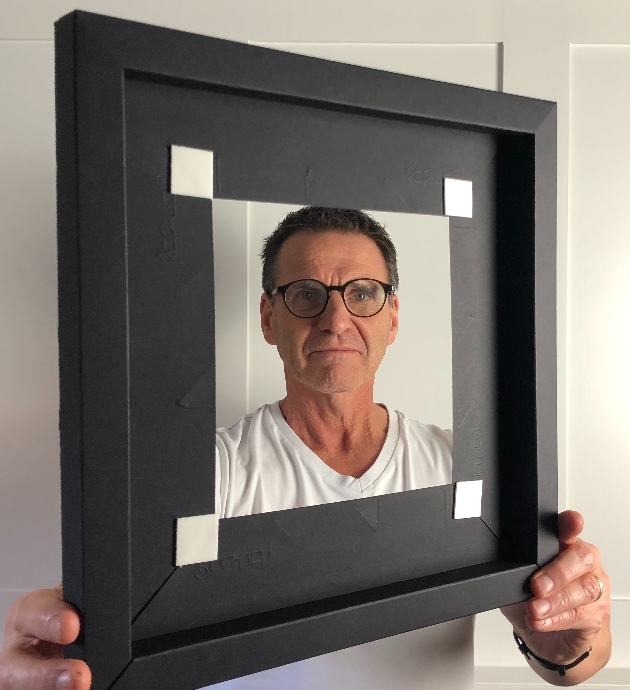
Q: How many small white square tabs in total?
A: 4